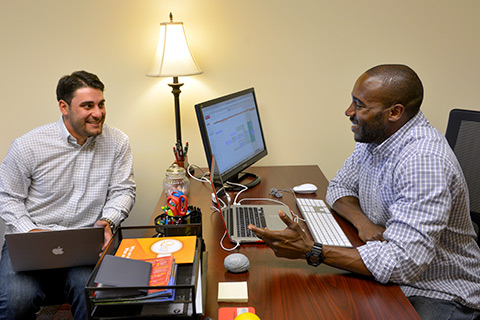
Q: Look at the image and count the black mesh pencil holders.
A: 1